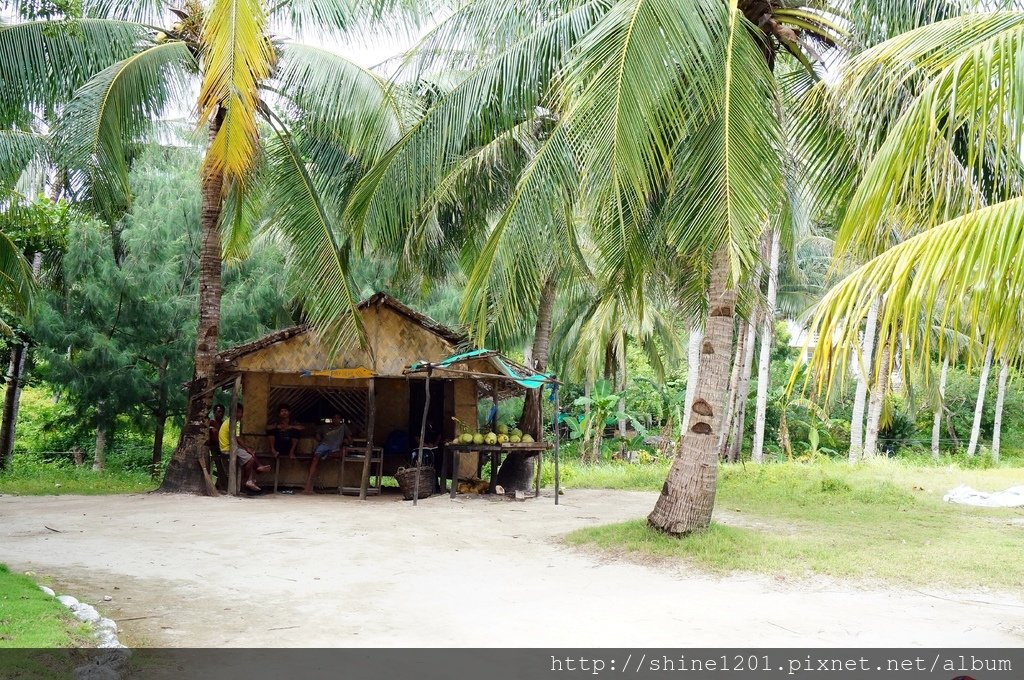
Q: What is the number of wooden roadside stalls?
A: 1